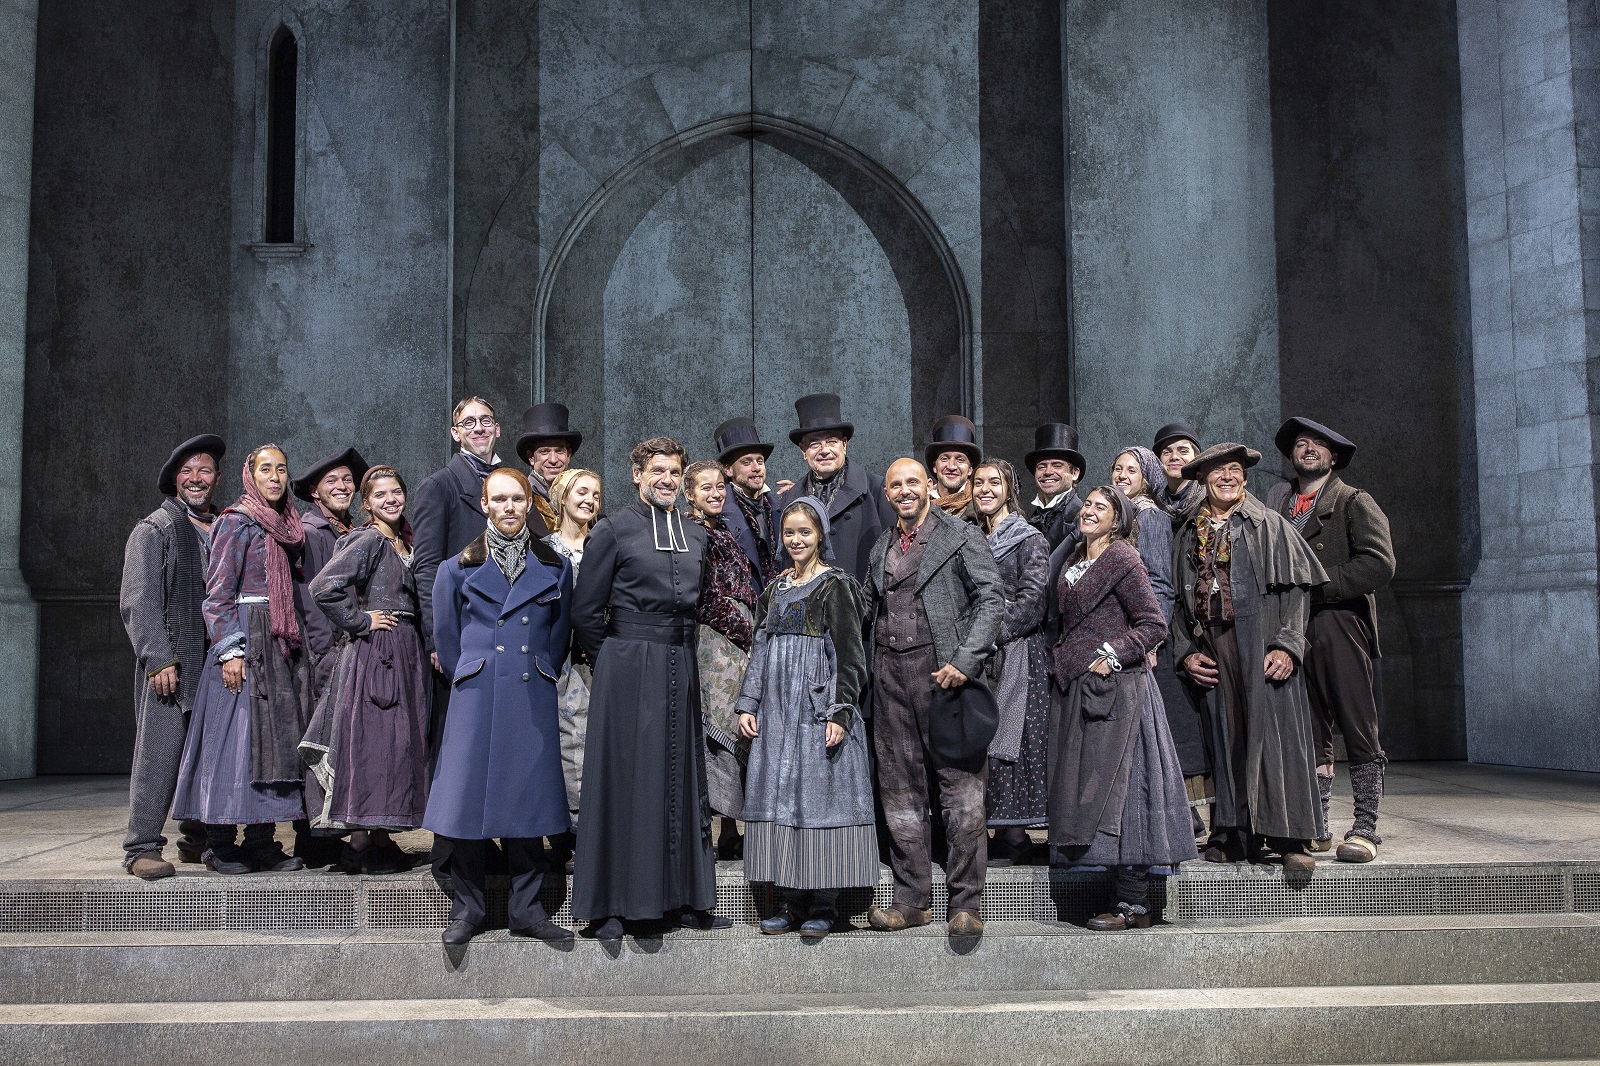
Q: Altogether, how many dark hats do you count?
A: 11